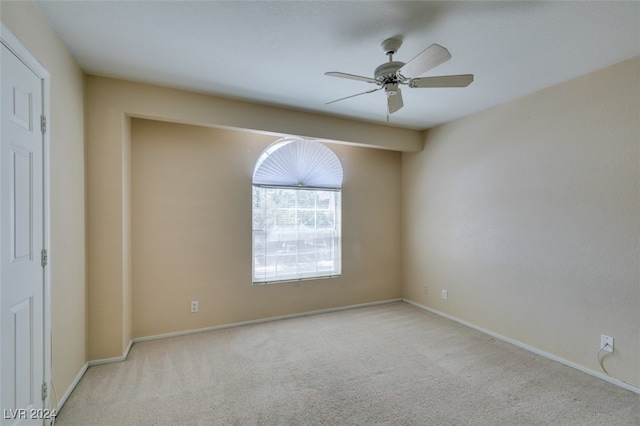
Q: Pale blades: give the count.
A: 5